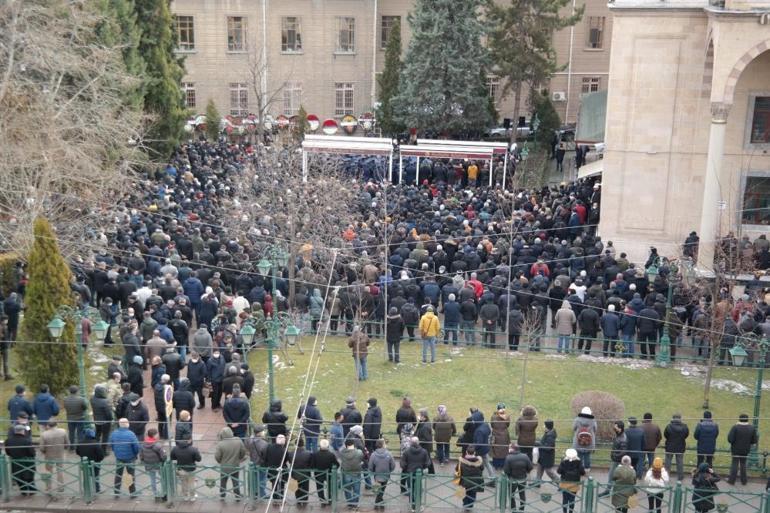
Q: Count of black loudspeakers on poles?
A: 2